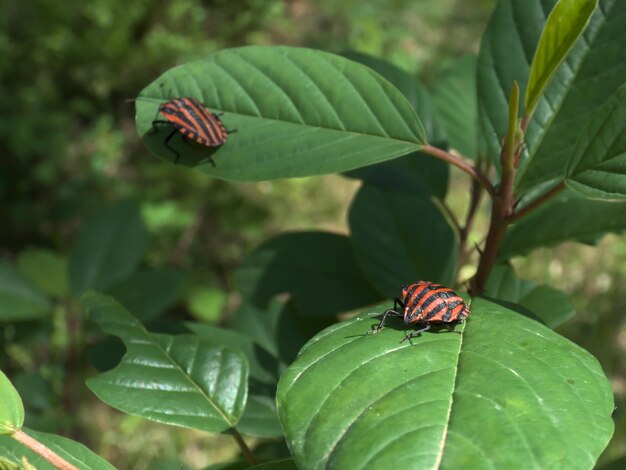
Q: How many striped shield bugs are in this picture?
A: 2